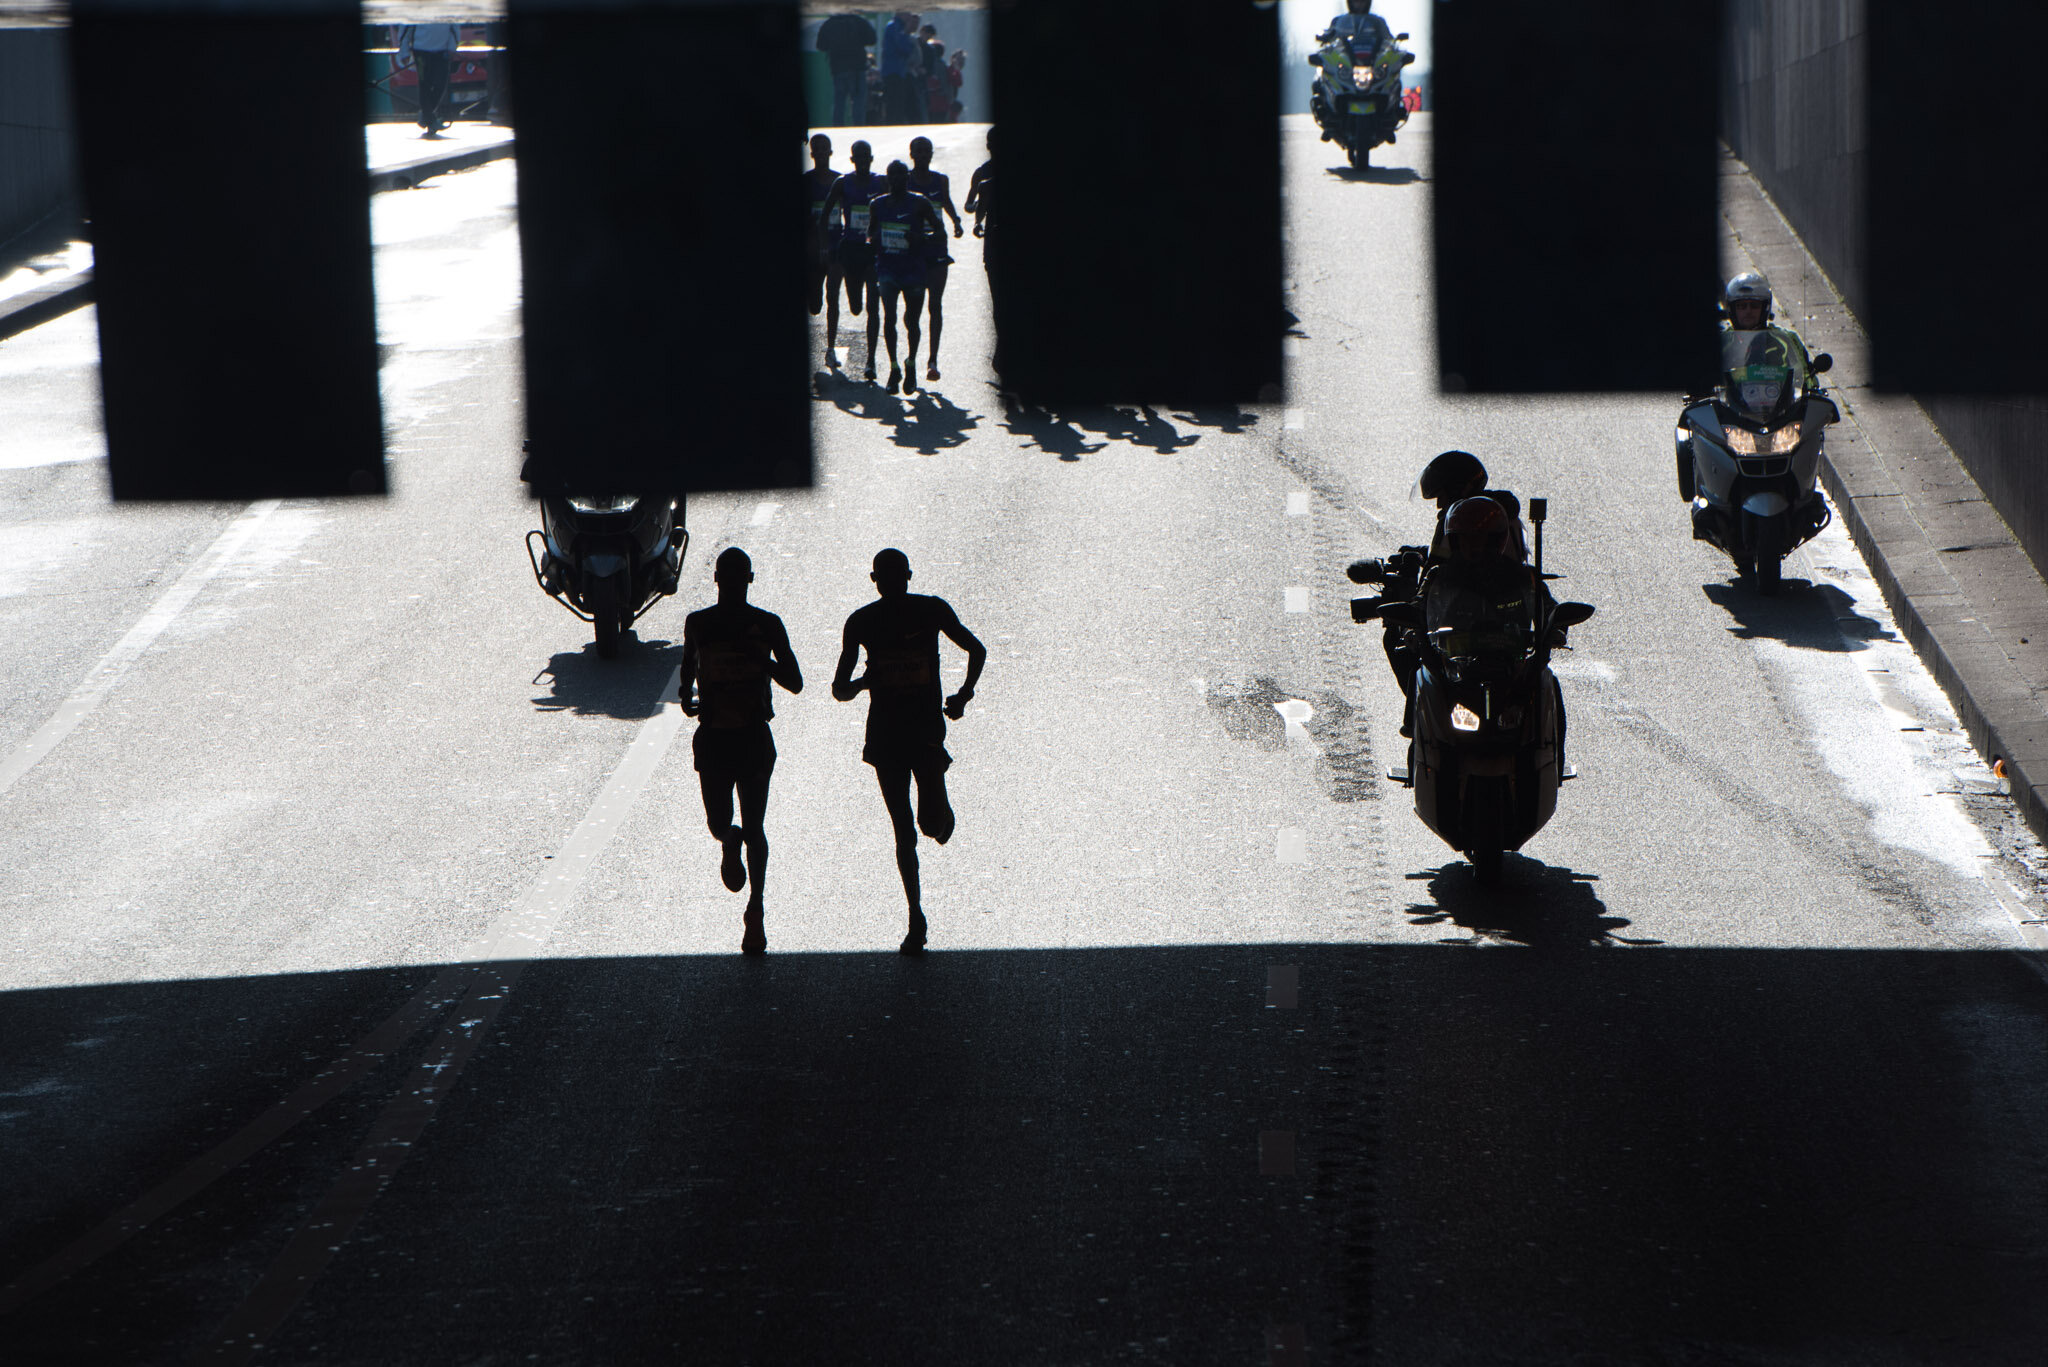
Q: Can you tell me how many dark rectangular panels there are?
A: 5